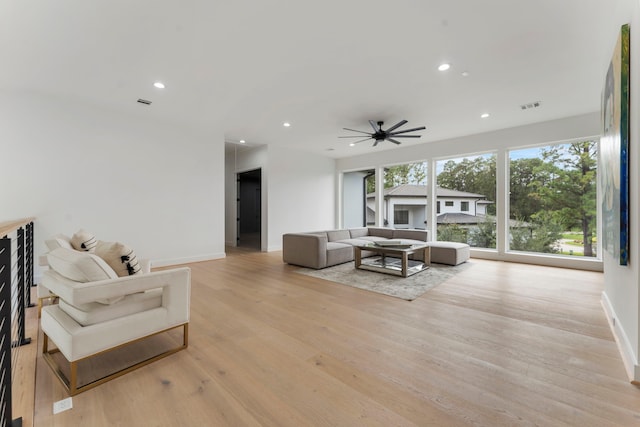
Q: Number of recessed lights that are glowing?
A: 6